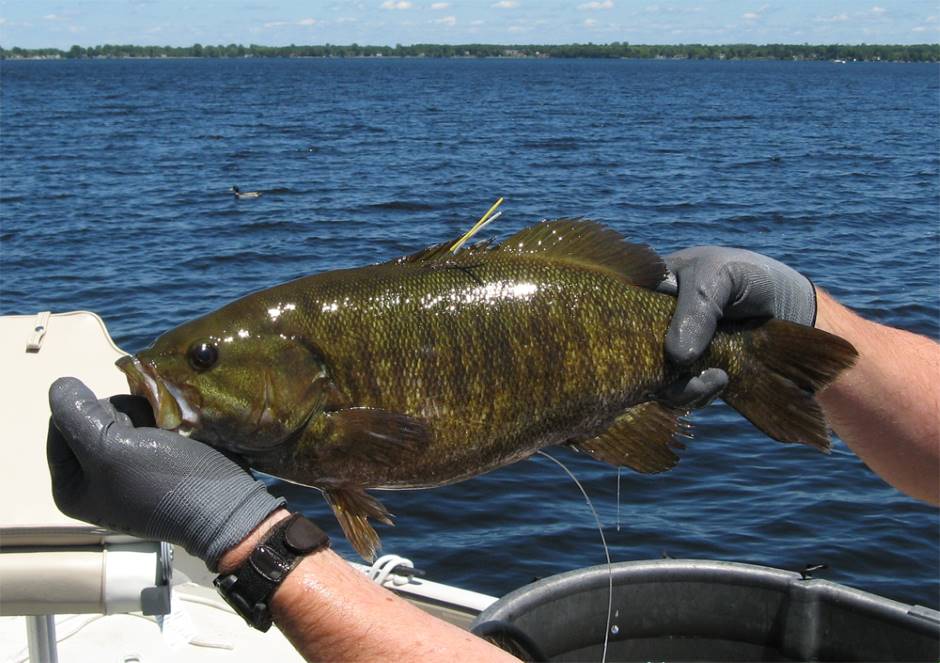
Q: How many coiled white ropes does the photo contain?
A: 1